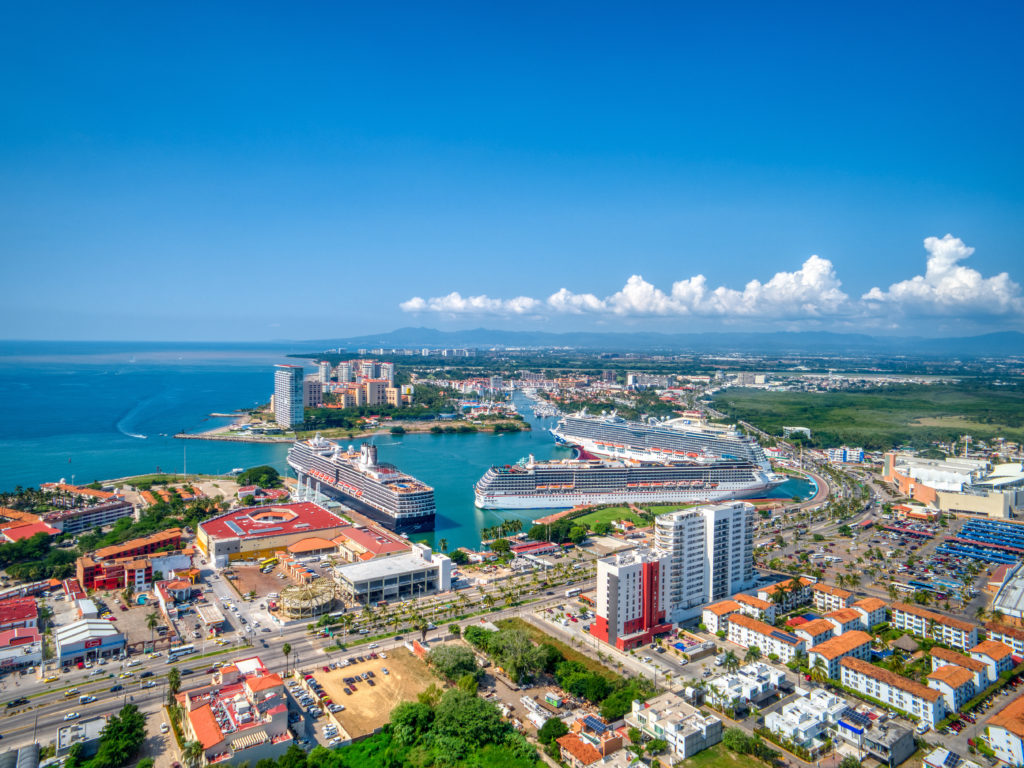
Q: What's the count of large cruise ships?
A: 3